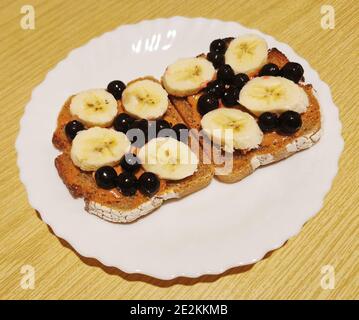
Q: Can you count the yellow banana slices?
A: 8